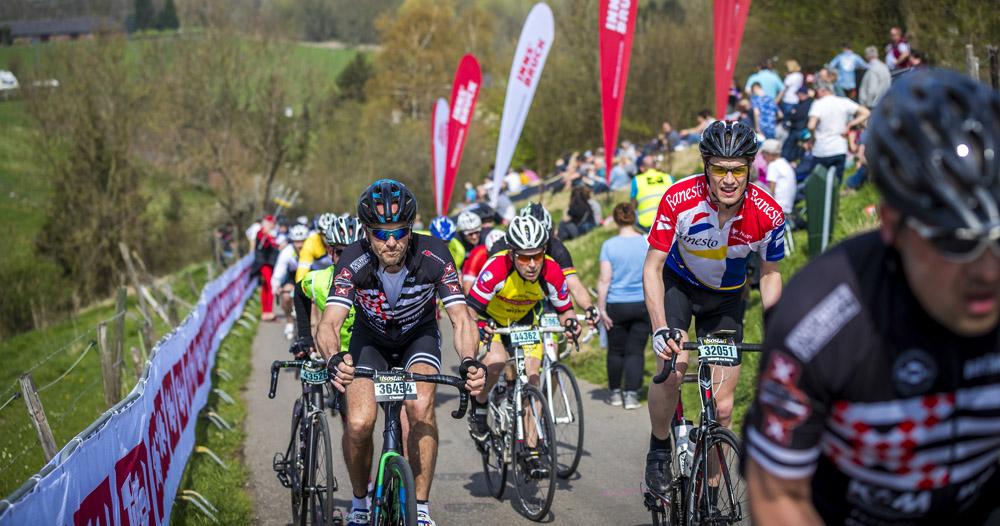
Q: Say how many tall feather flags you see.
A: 5